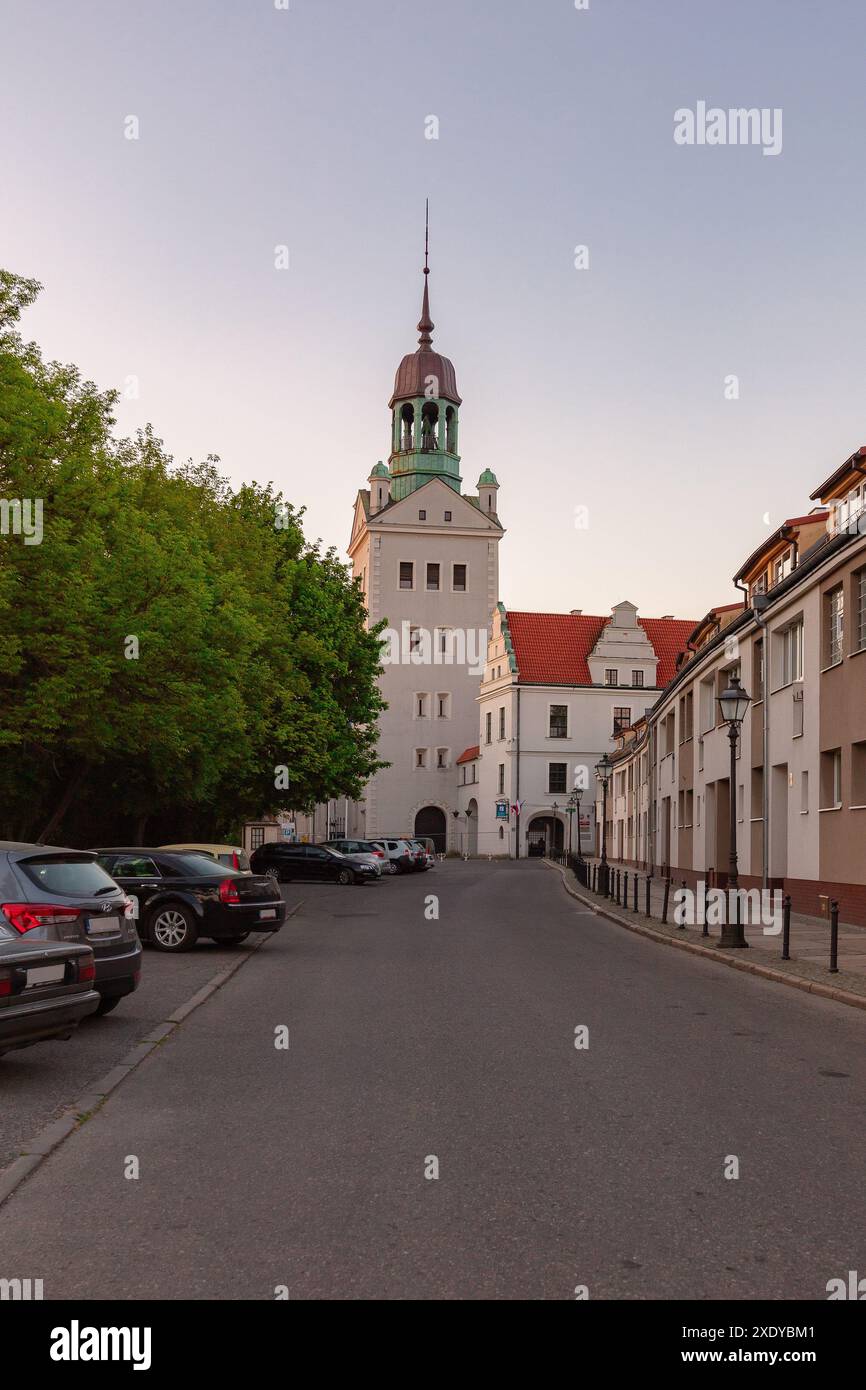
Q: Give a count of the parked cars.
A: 9